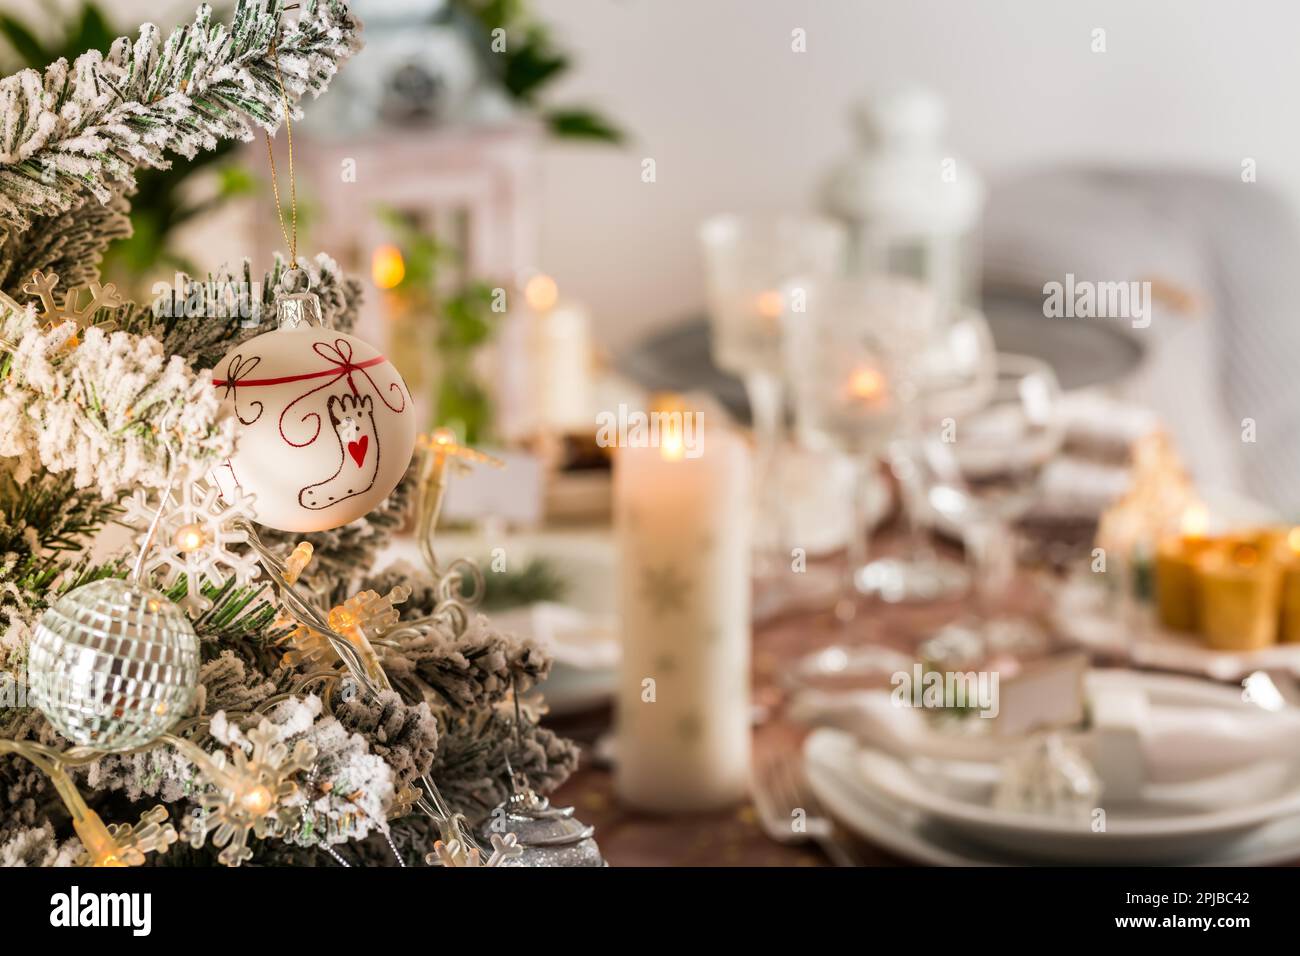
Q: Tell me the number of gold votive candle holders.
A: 3